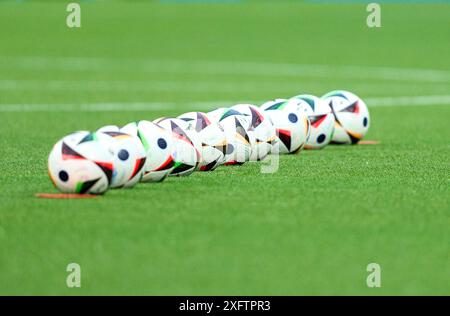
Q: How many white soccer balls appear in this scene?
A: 10